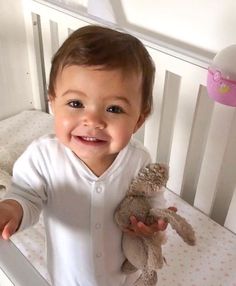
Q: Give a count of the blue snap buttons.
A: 0